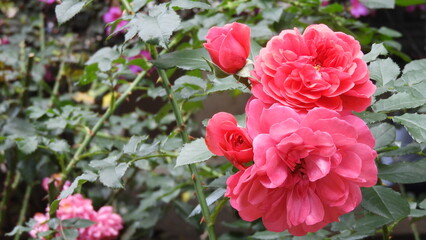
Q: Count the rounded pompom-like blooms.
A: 2